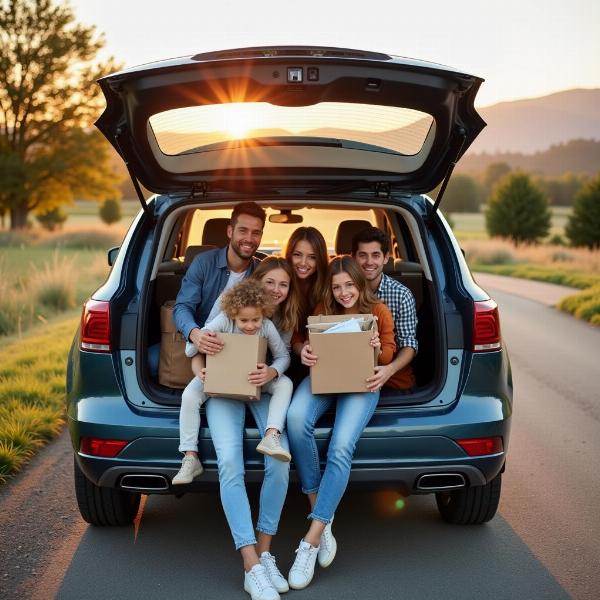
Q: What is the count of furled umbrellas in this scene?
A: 0